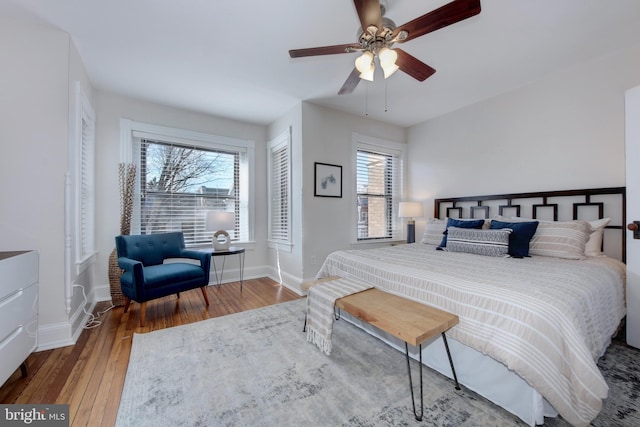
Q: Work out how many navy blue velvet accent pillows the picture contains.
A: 2